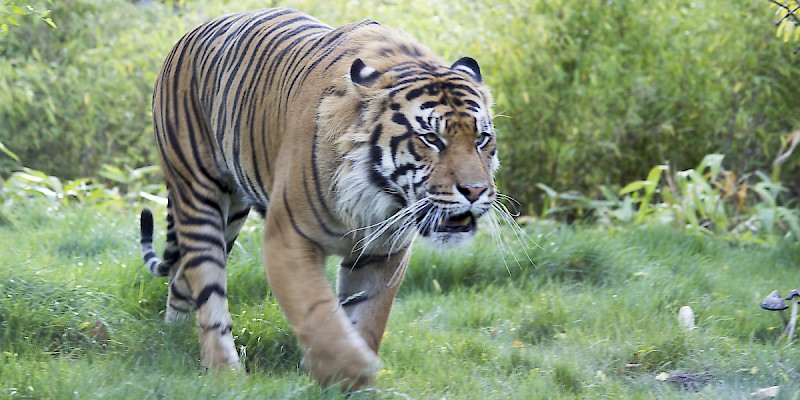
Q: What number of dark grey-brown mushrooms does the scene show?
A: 2